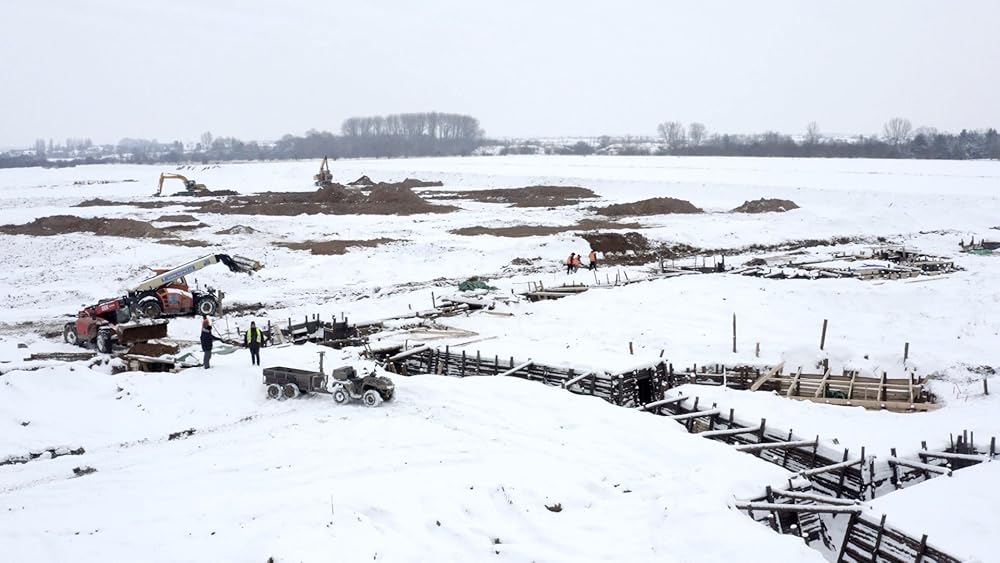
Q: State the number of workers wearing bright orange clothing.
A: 3